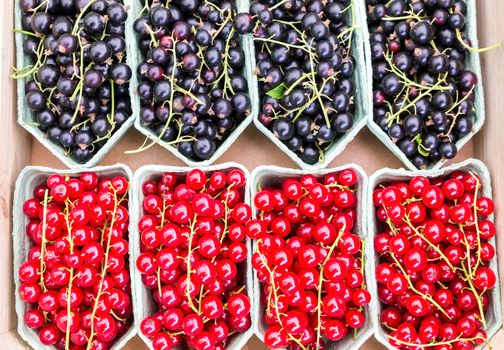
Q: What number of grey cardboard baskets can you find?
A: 8